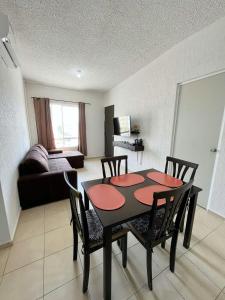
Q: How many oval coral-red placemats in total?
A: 4